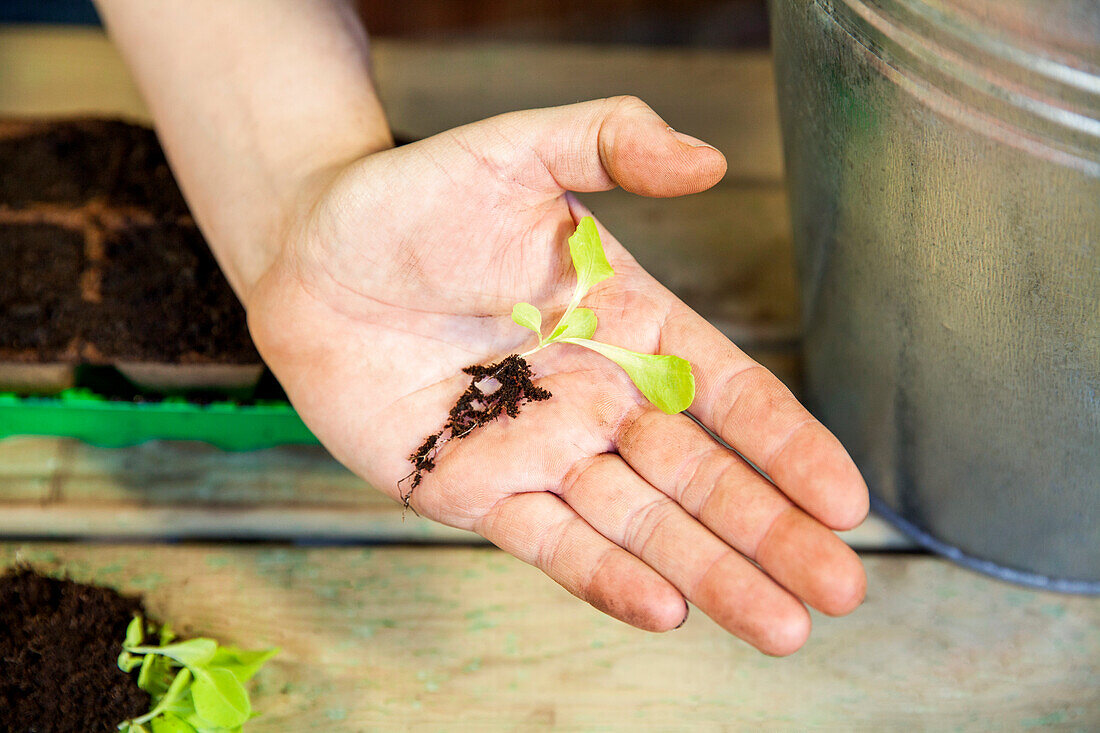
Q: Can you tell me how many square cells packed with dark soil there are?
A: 4